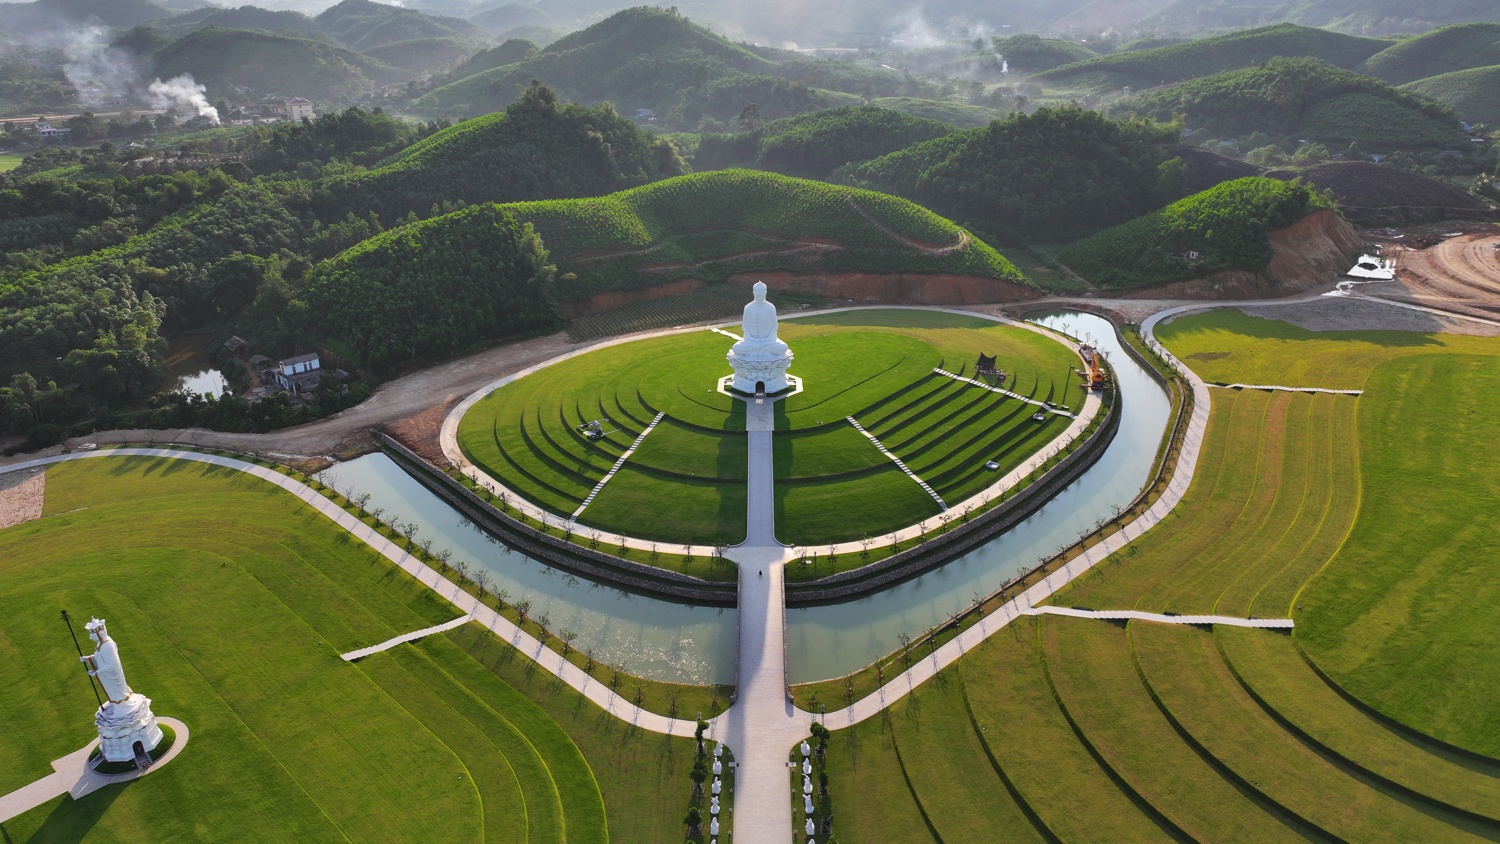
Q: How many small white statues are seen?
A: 12